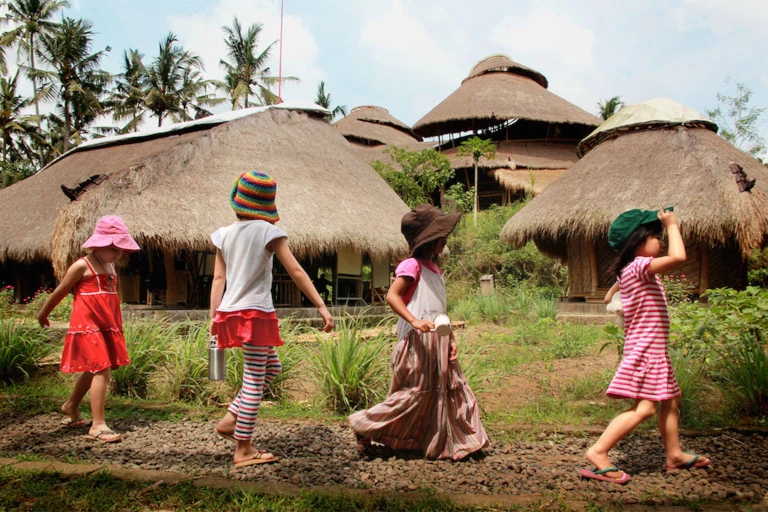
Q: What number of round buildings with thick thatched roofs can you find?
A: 4